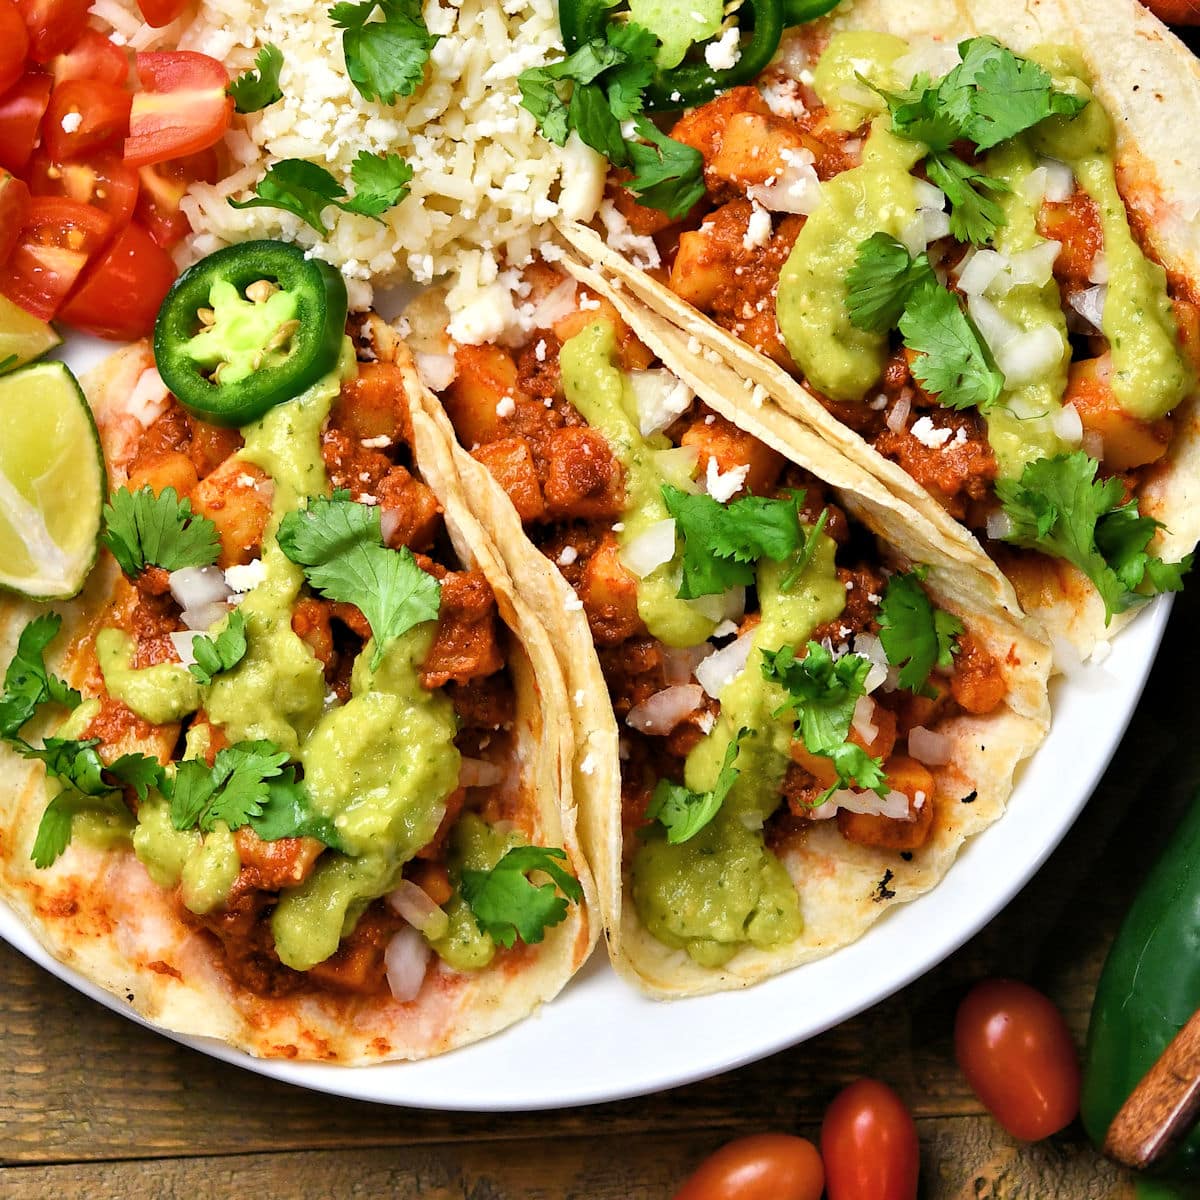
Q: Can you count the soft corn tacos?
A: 3